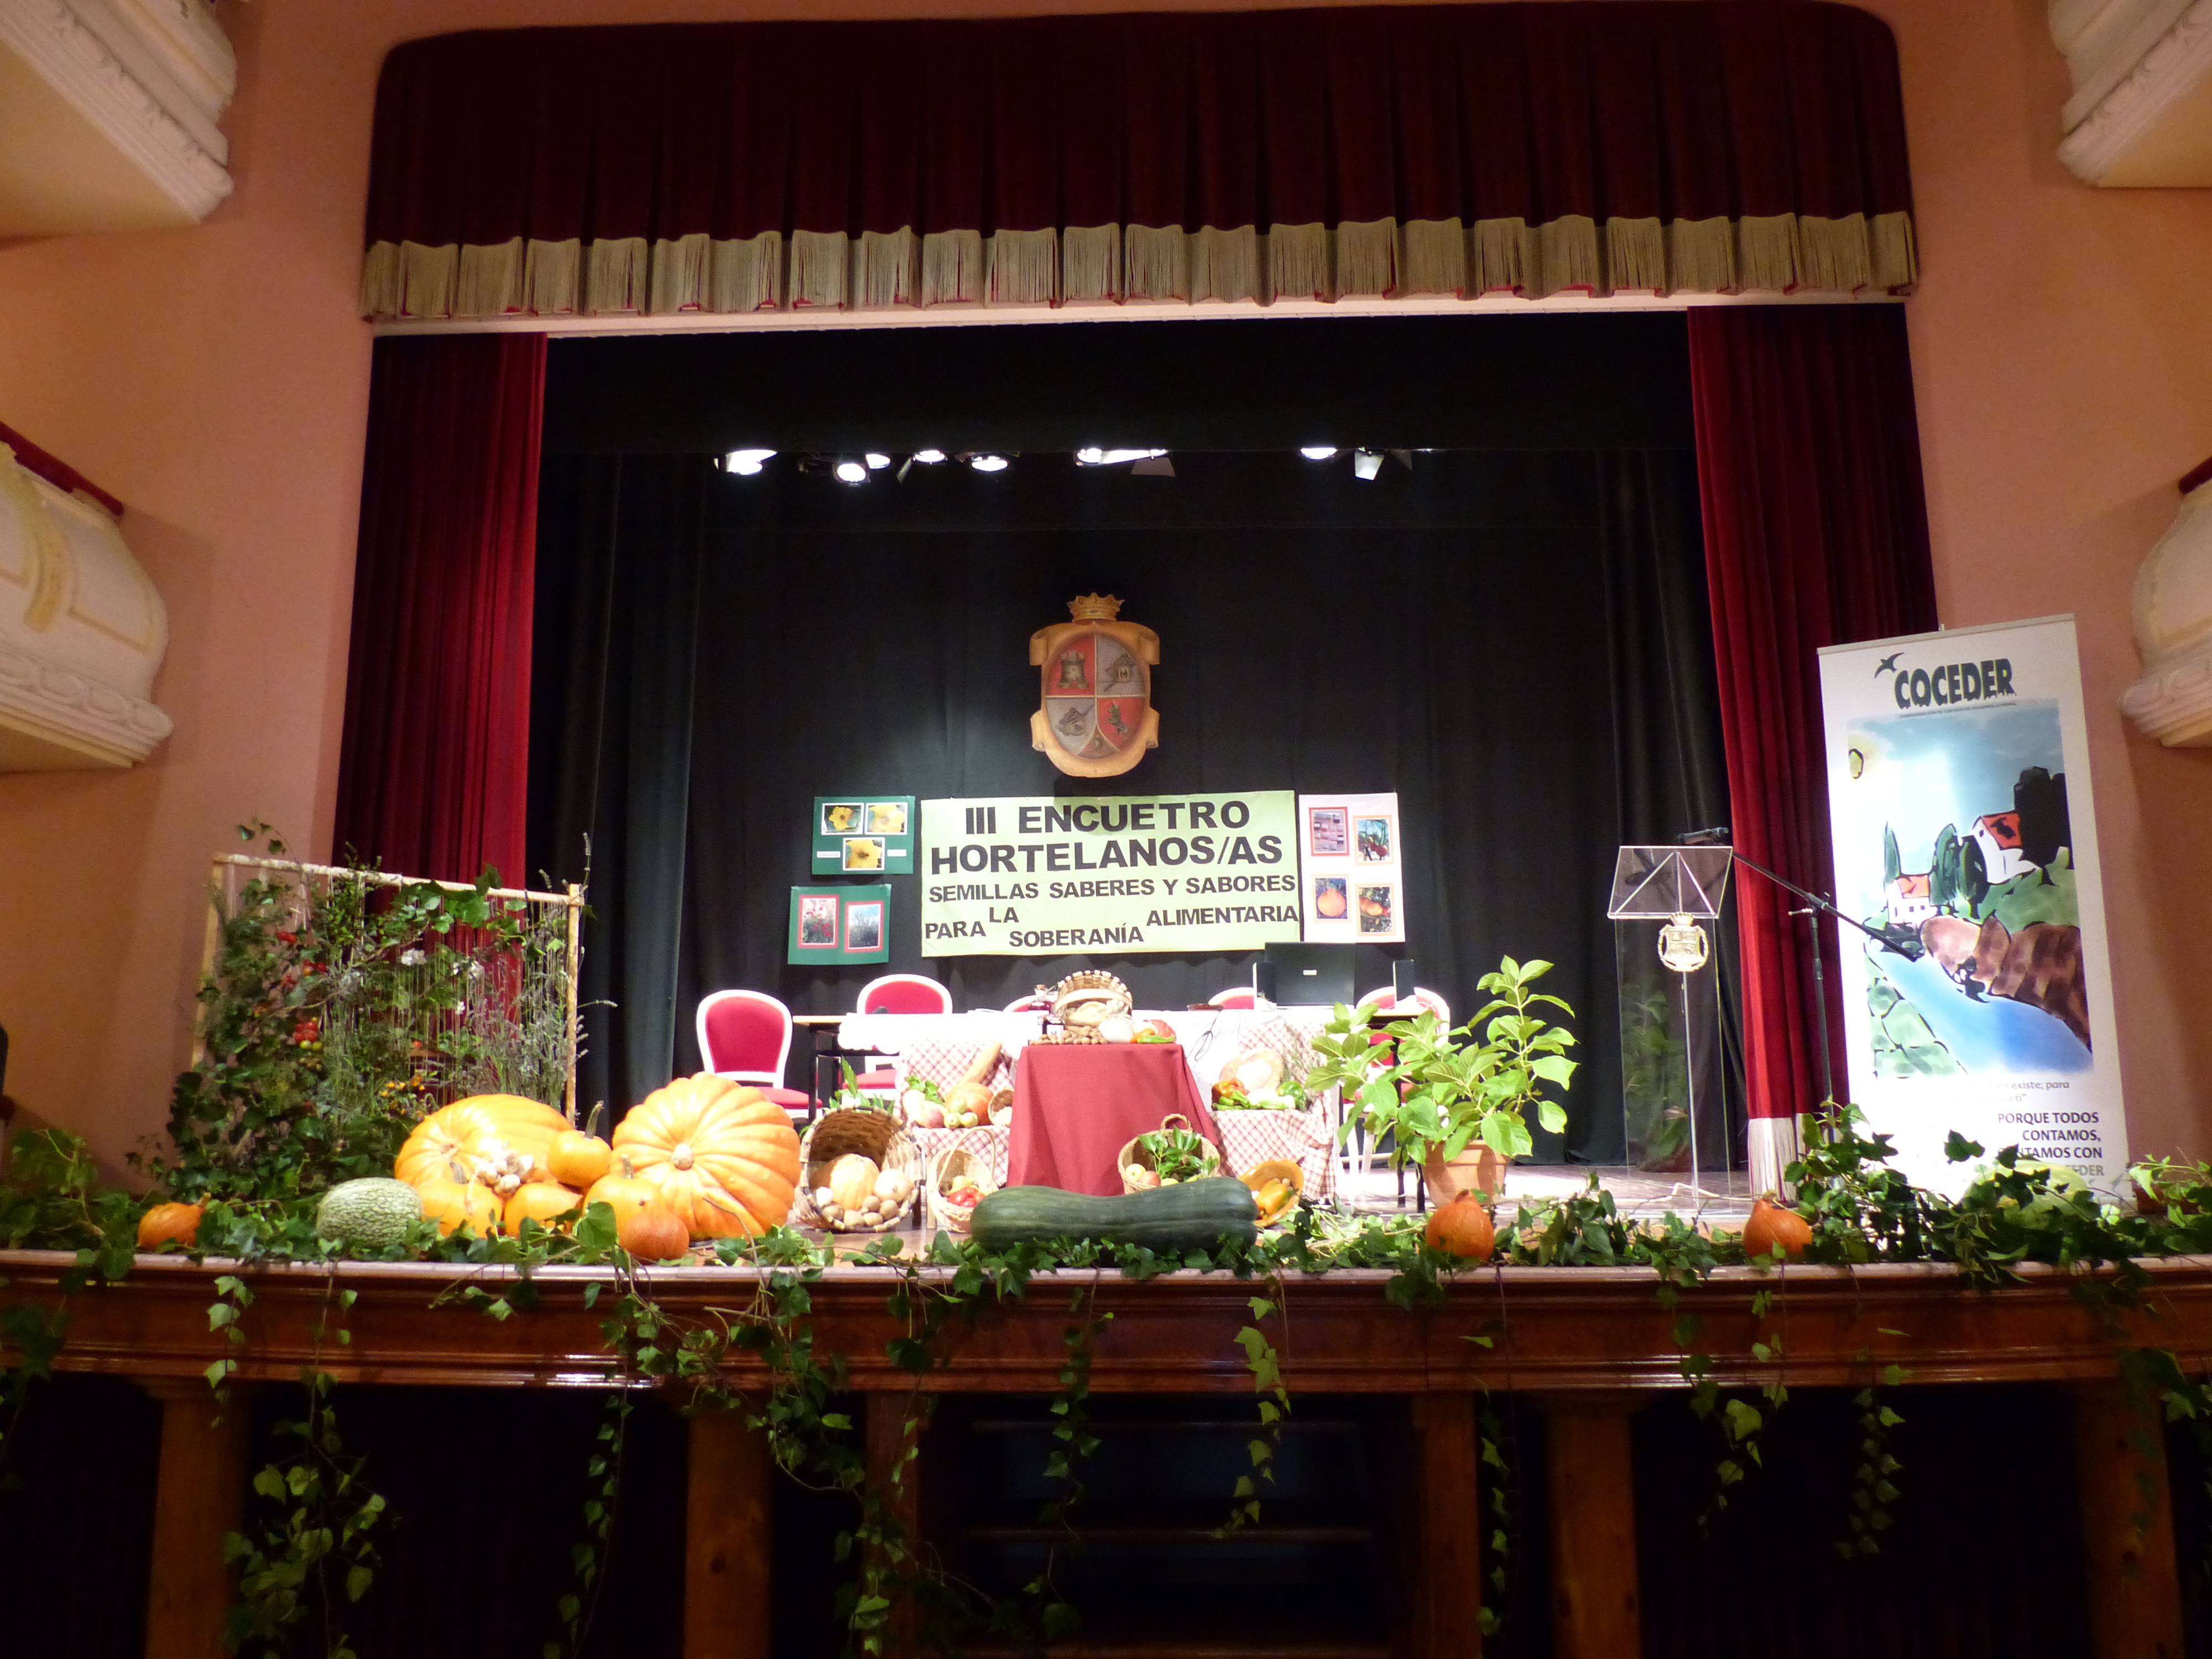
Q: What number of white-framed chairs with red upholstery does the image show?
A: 5